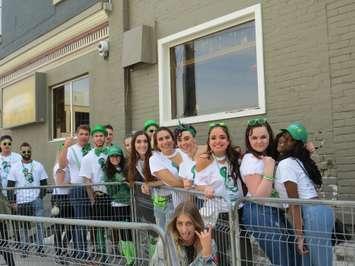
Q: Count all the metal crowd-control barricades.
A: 4